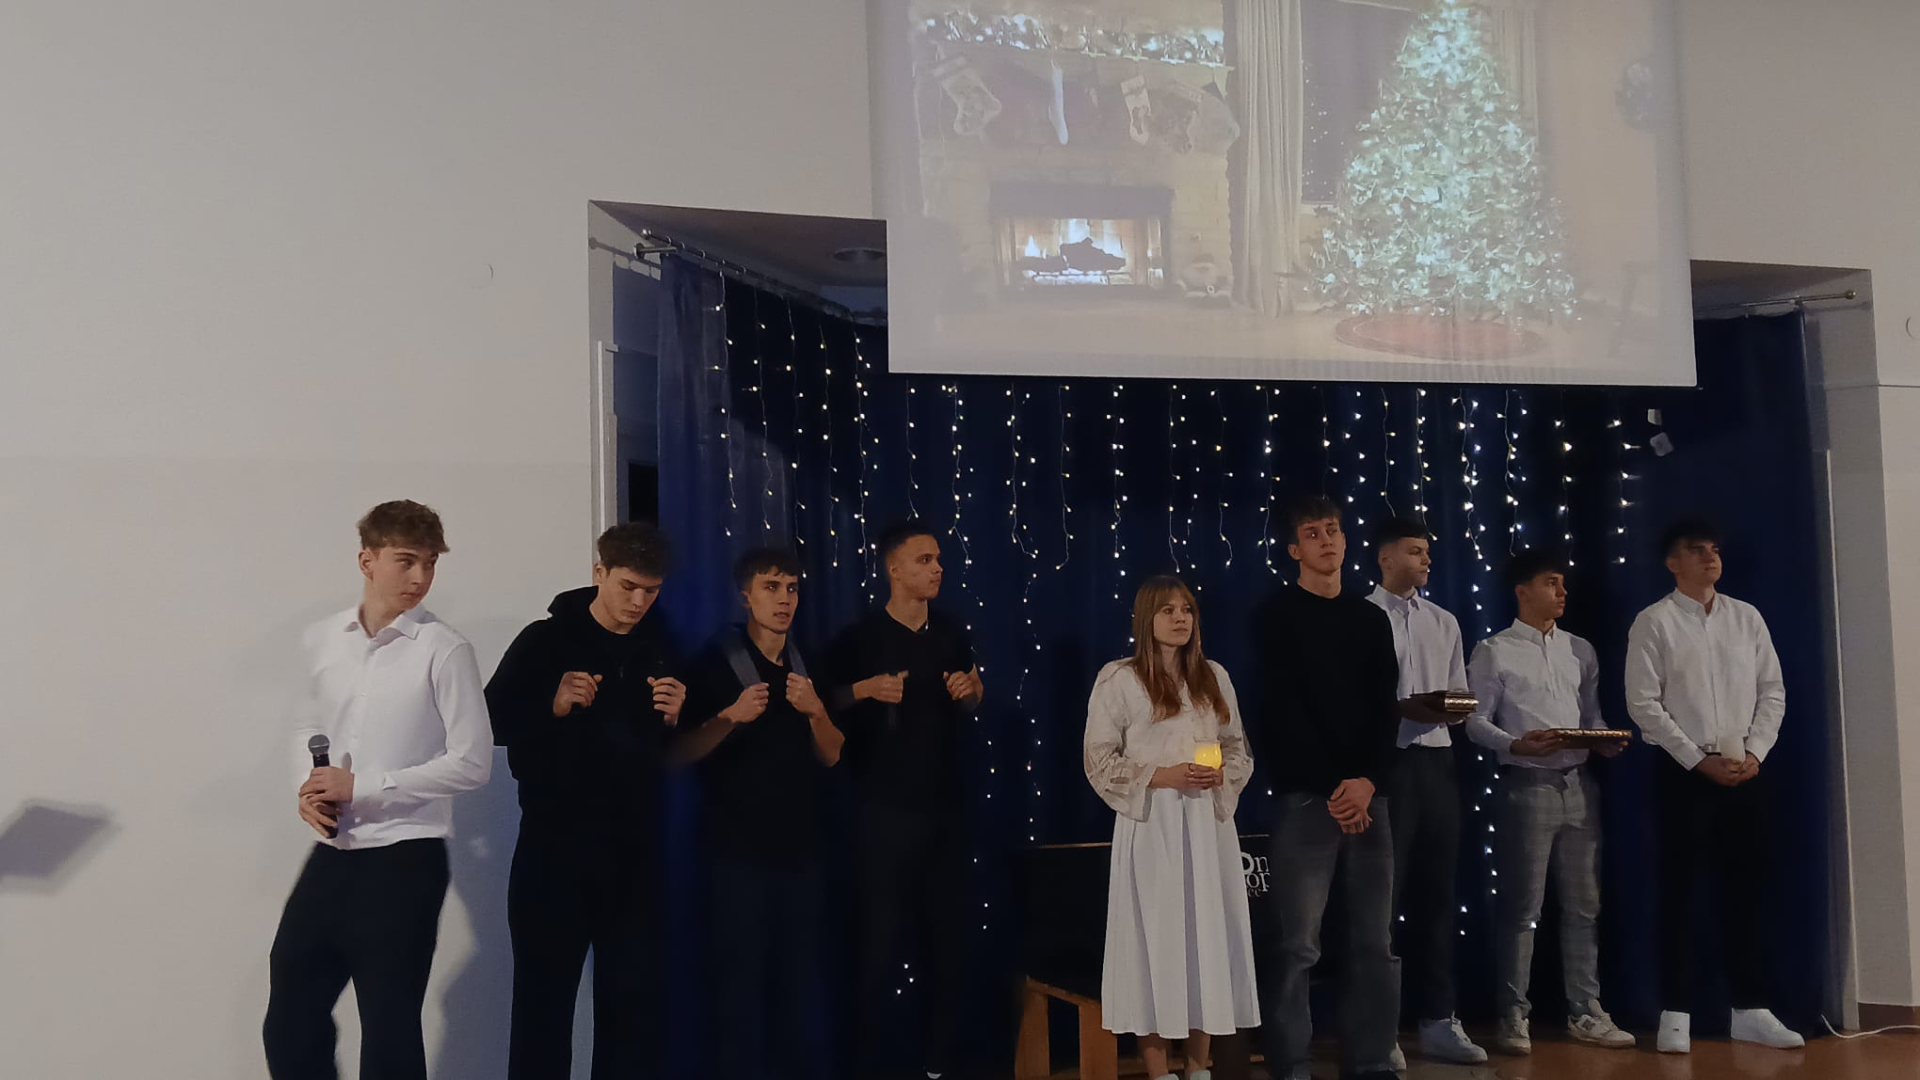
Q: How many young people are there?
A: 9